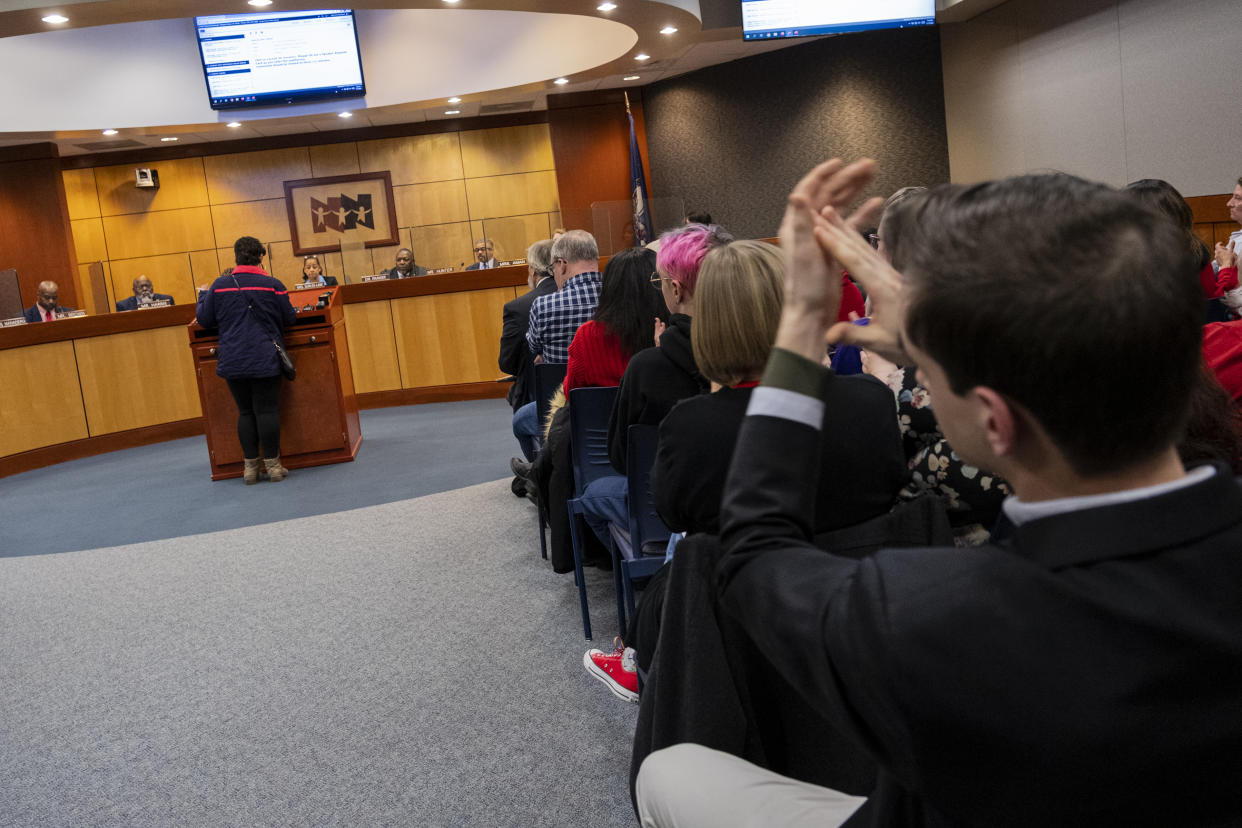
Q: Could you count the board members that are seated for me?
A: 5